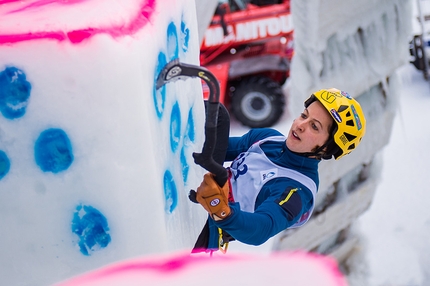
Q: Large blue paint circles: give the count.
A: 4